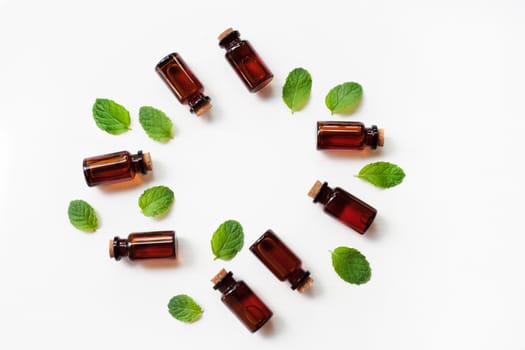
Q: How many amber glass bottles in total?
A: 8